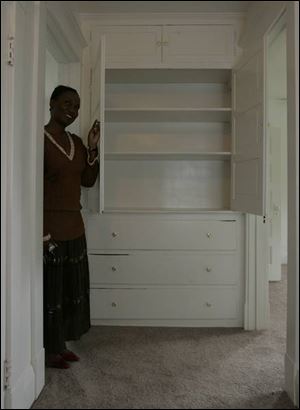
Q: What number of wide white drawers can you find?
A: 3